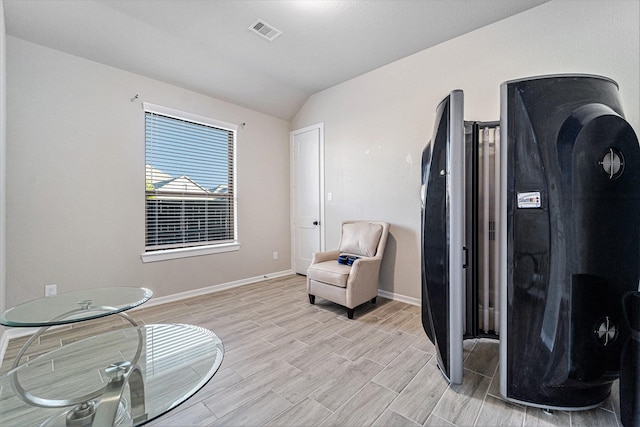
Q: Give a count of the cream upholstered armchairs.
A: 1